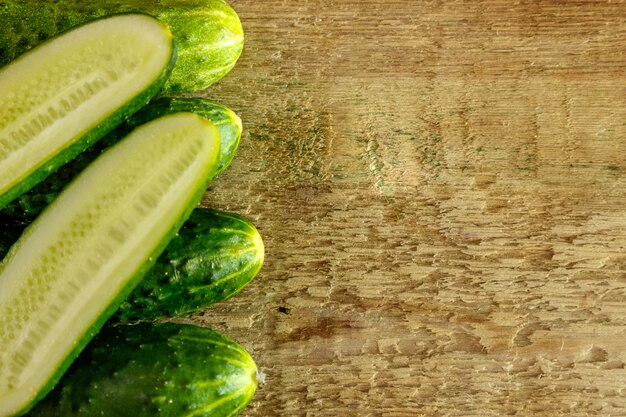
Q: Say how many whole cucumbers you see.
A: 4